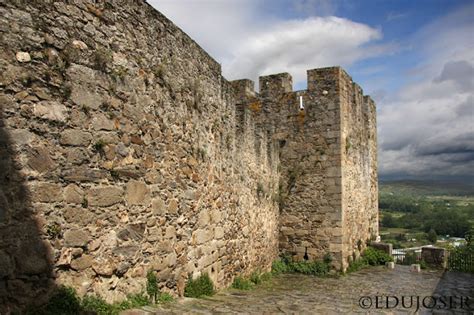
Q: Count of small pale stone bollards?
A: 2